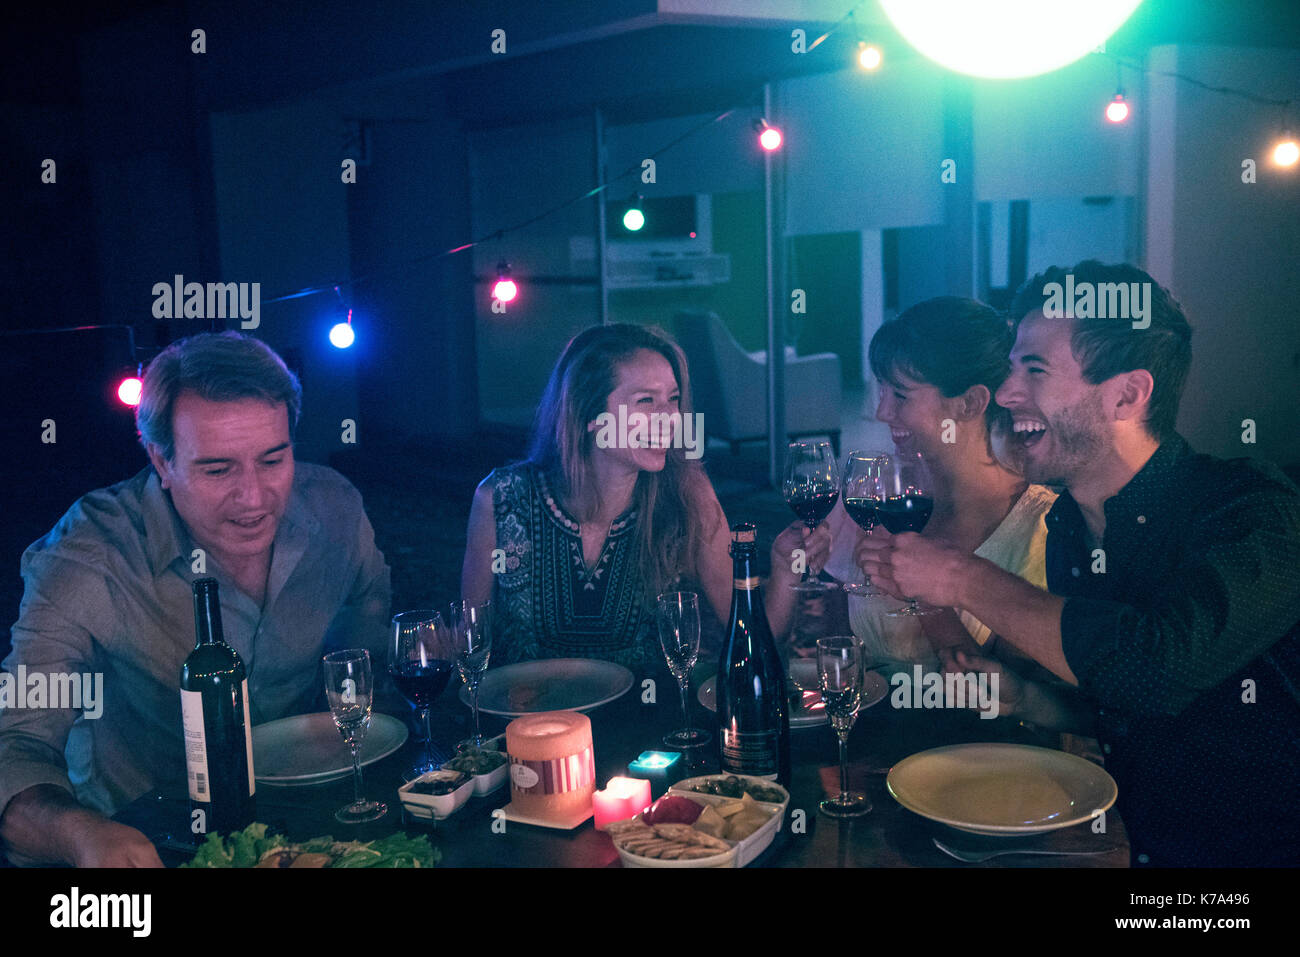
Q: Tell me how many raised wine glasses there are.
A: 3